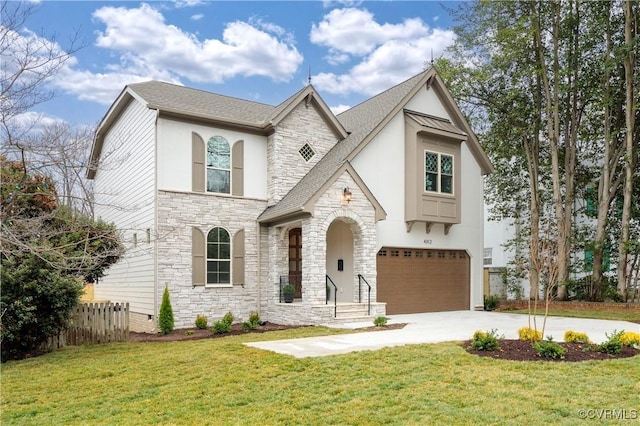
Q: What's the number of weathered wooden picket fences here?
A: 1